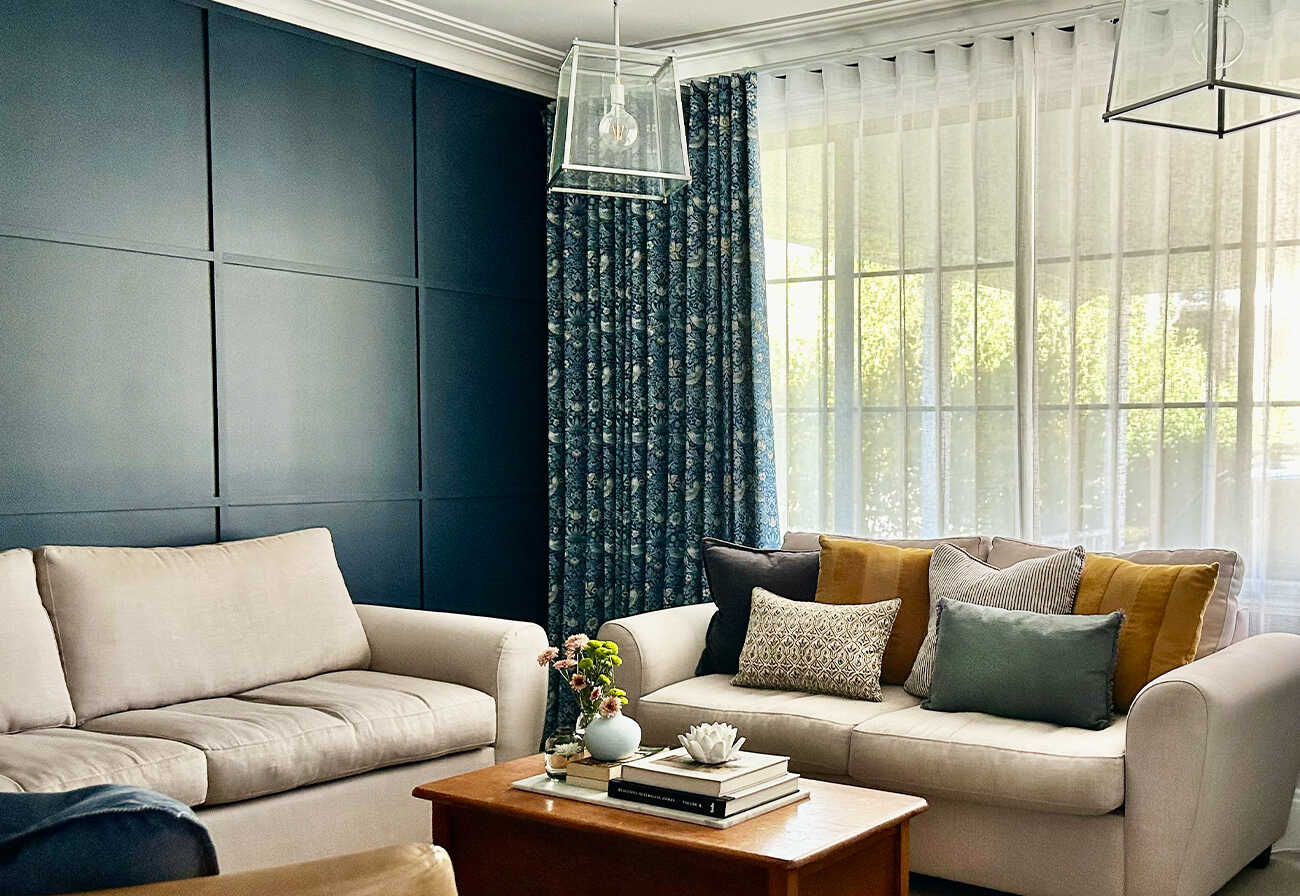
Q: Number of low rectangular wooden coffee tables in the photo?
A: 1